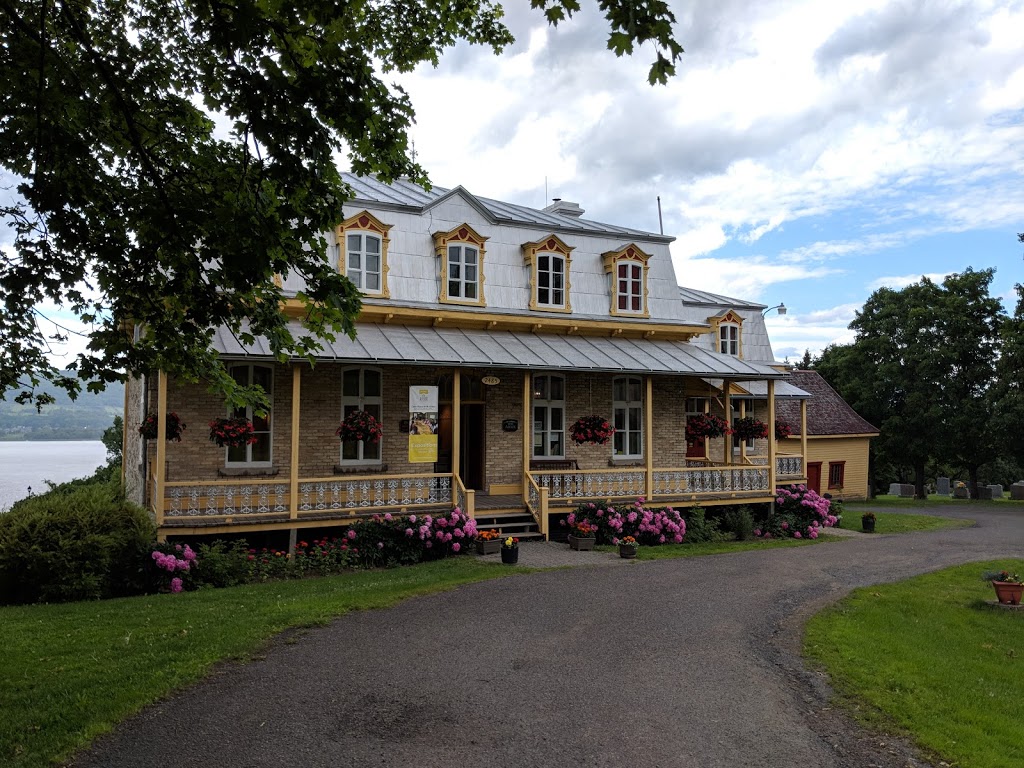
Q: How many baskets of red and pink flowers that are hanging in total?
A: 7